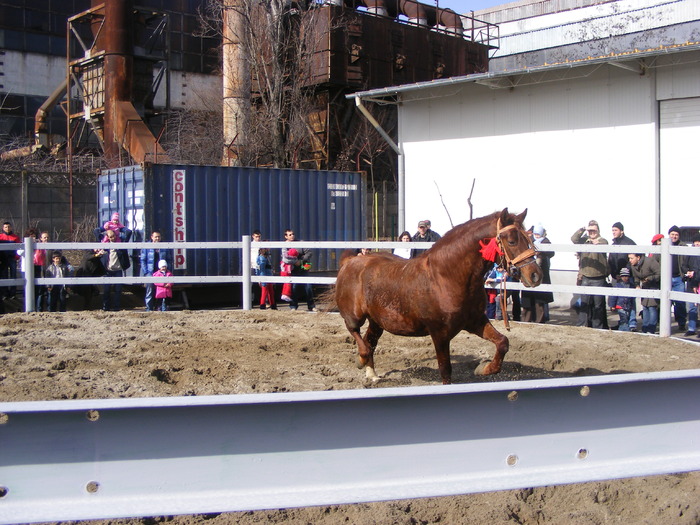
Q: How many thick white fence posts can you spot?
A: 3